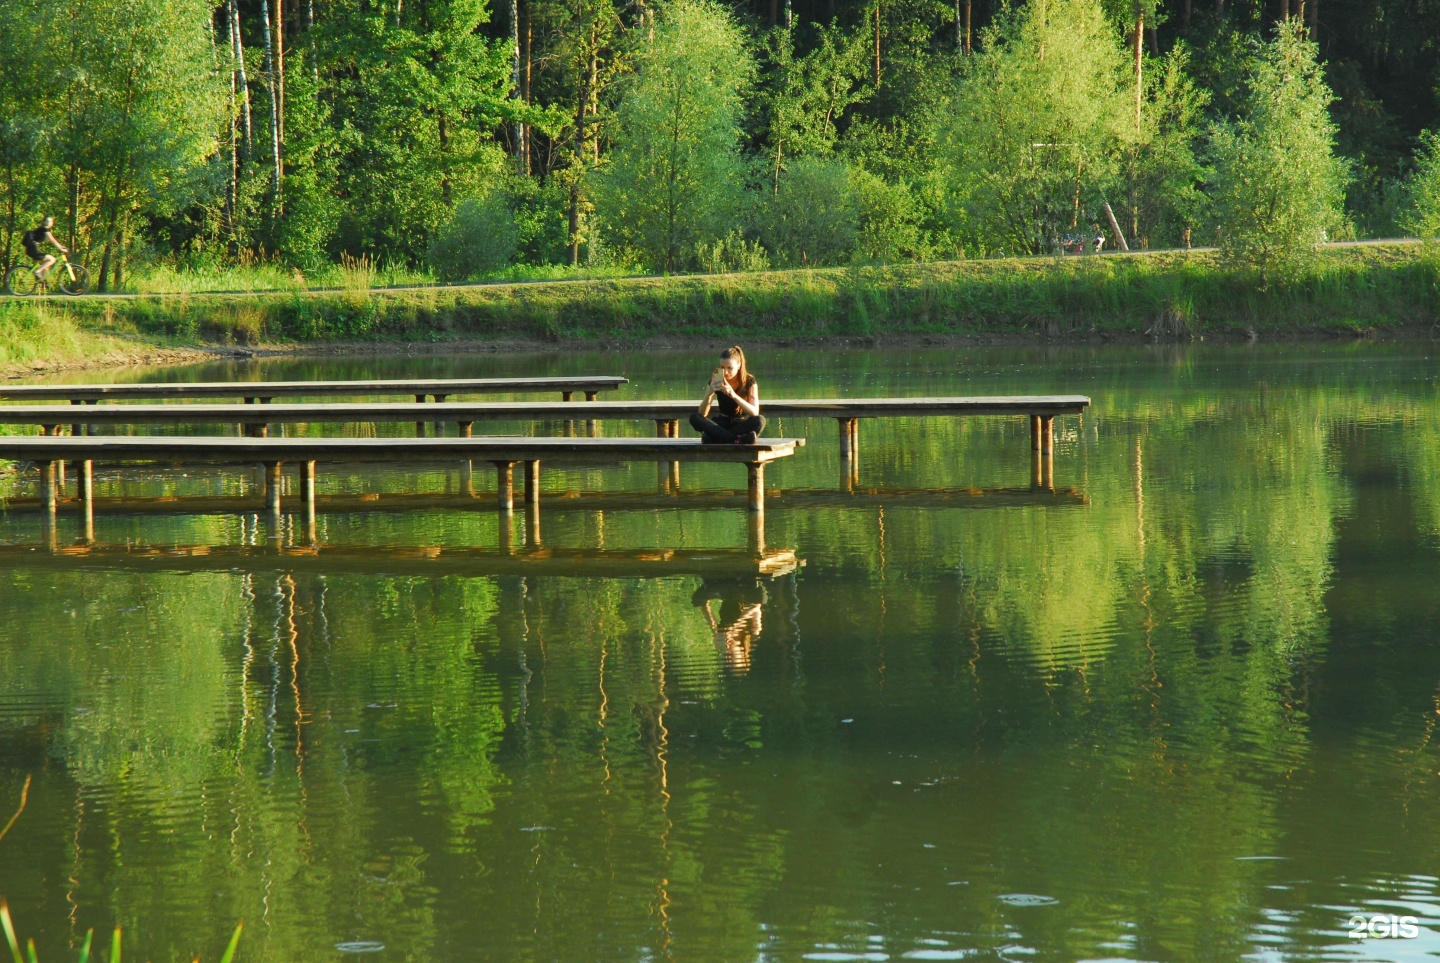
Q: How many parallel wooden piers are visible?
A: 3